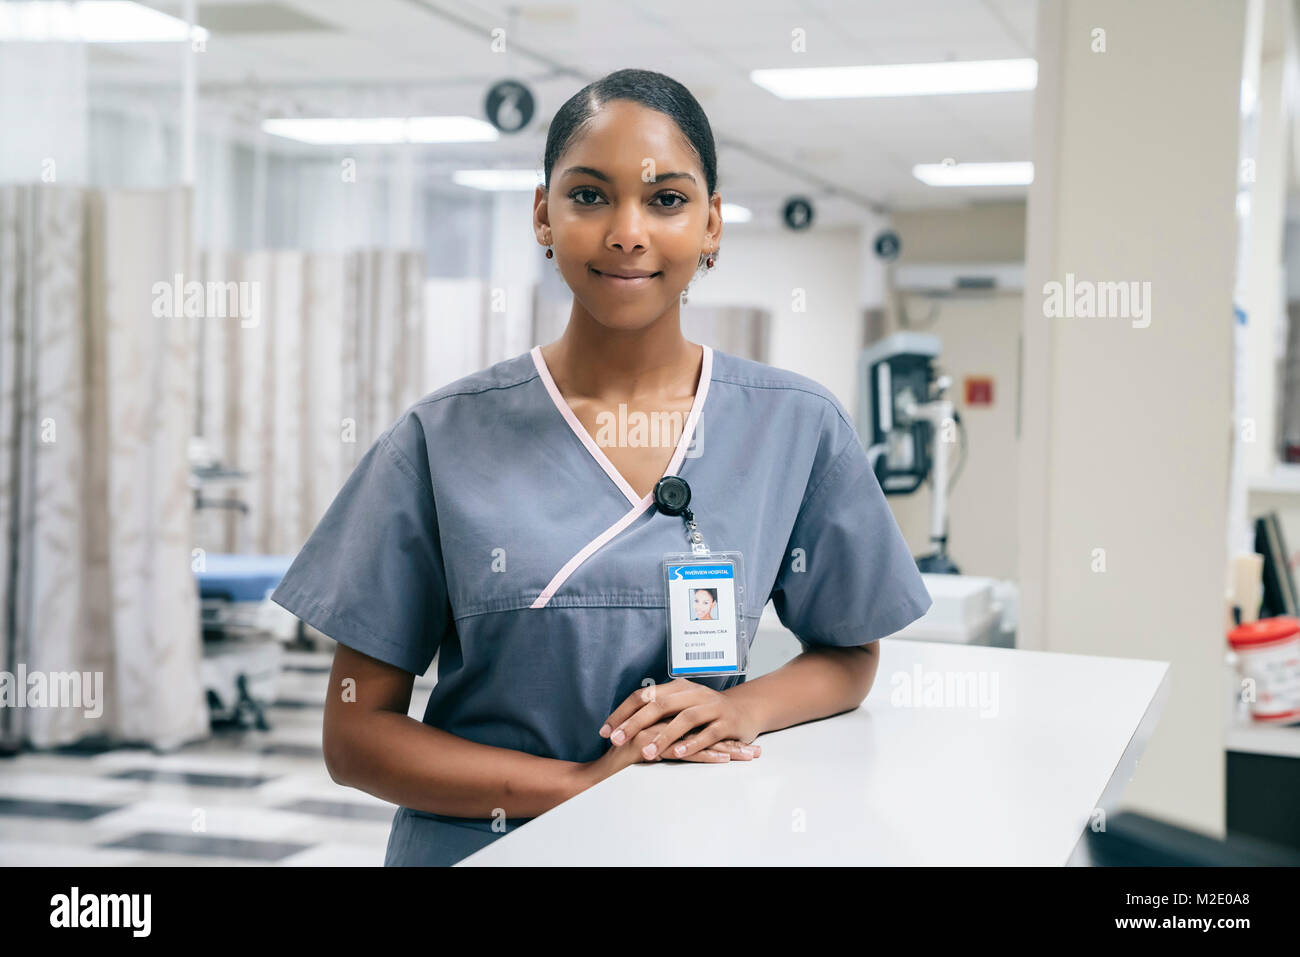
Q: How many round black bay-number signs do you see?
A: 3